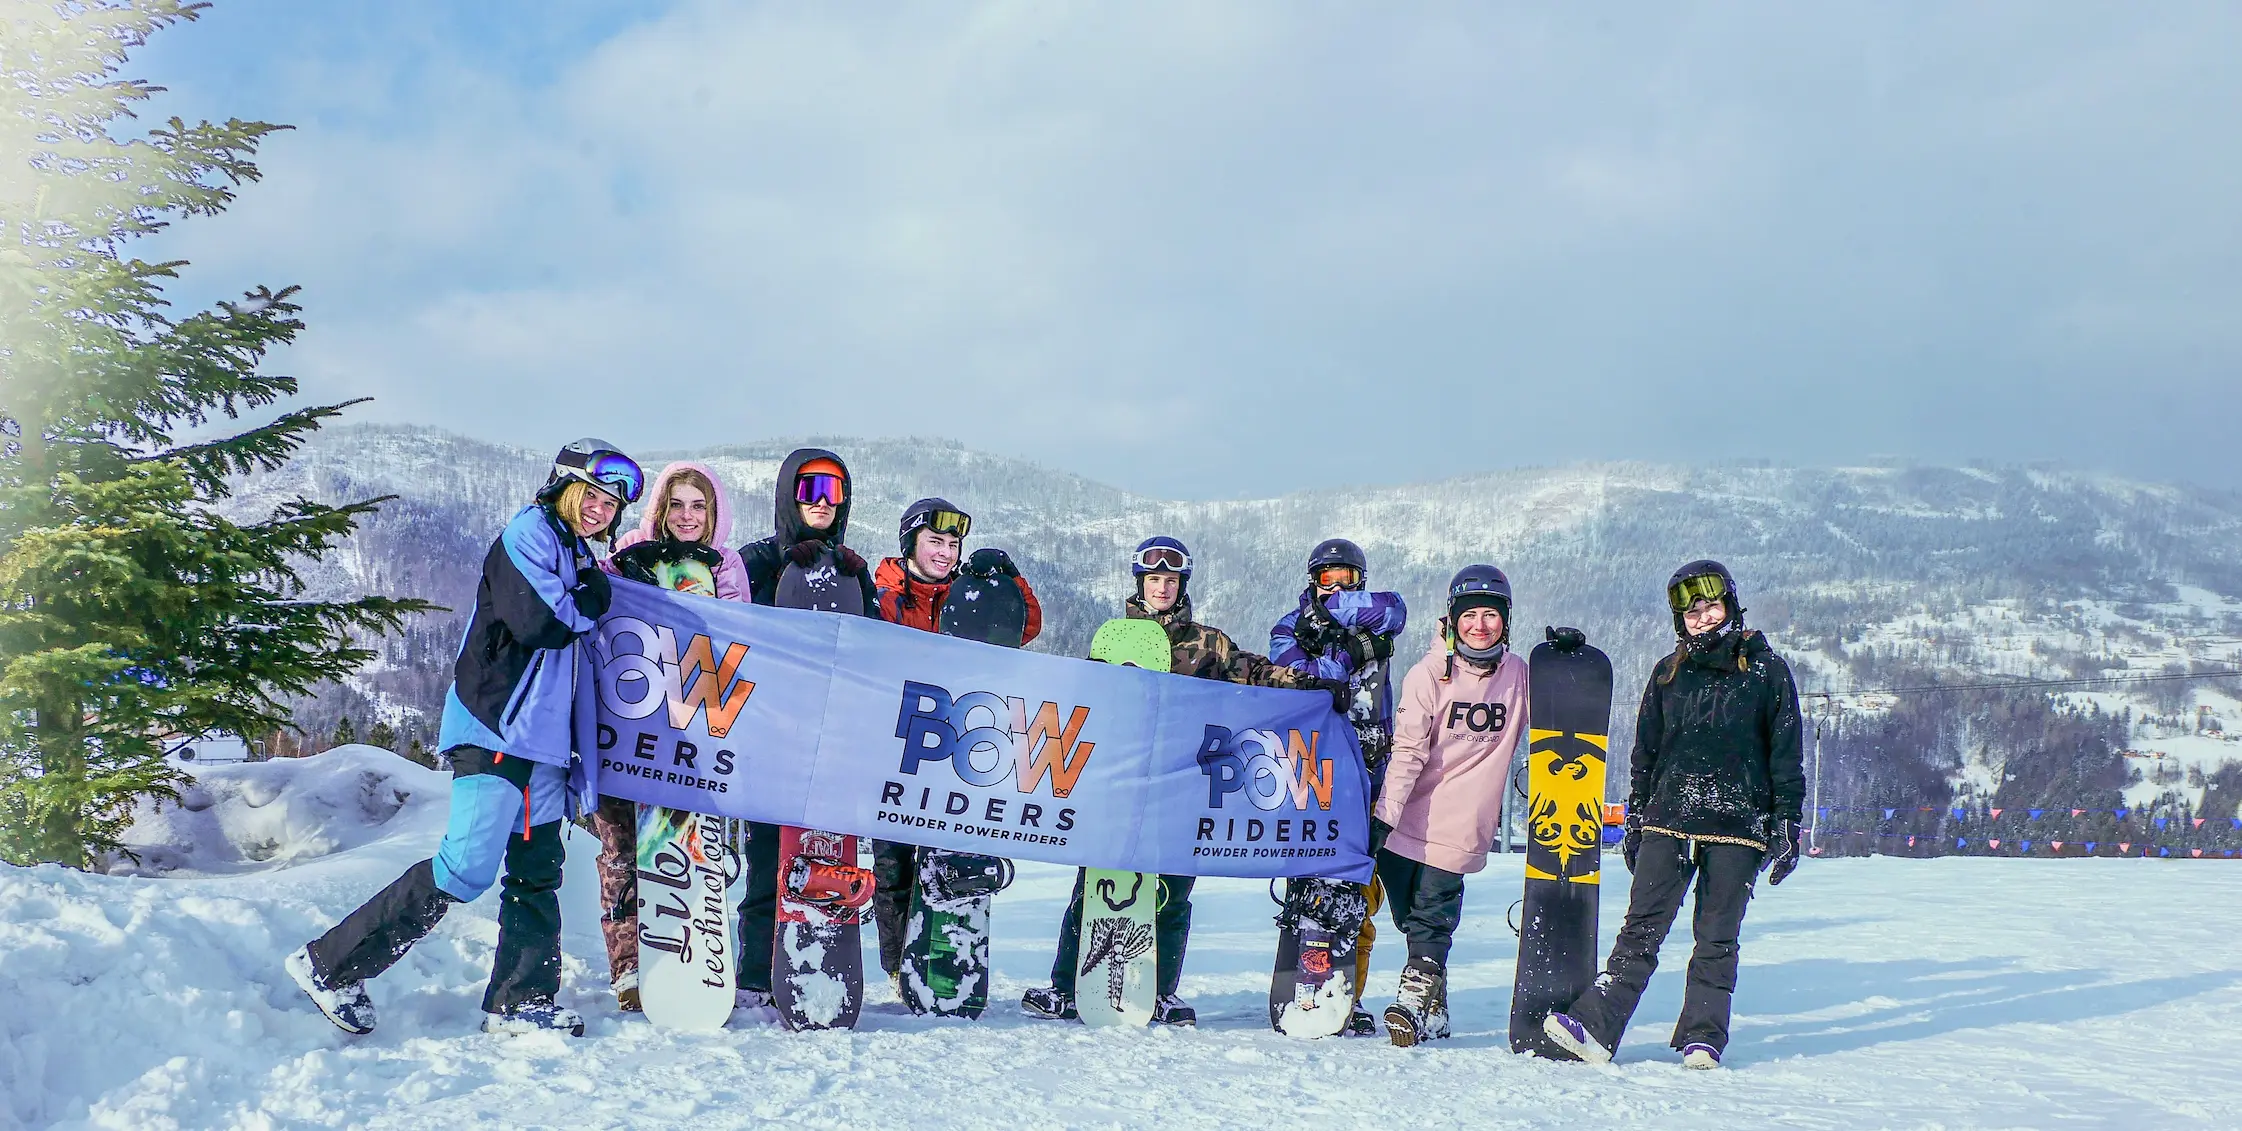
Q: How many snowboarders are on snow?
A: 8